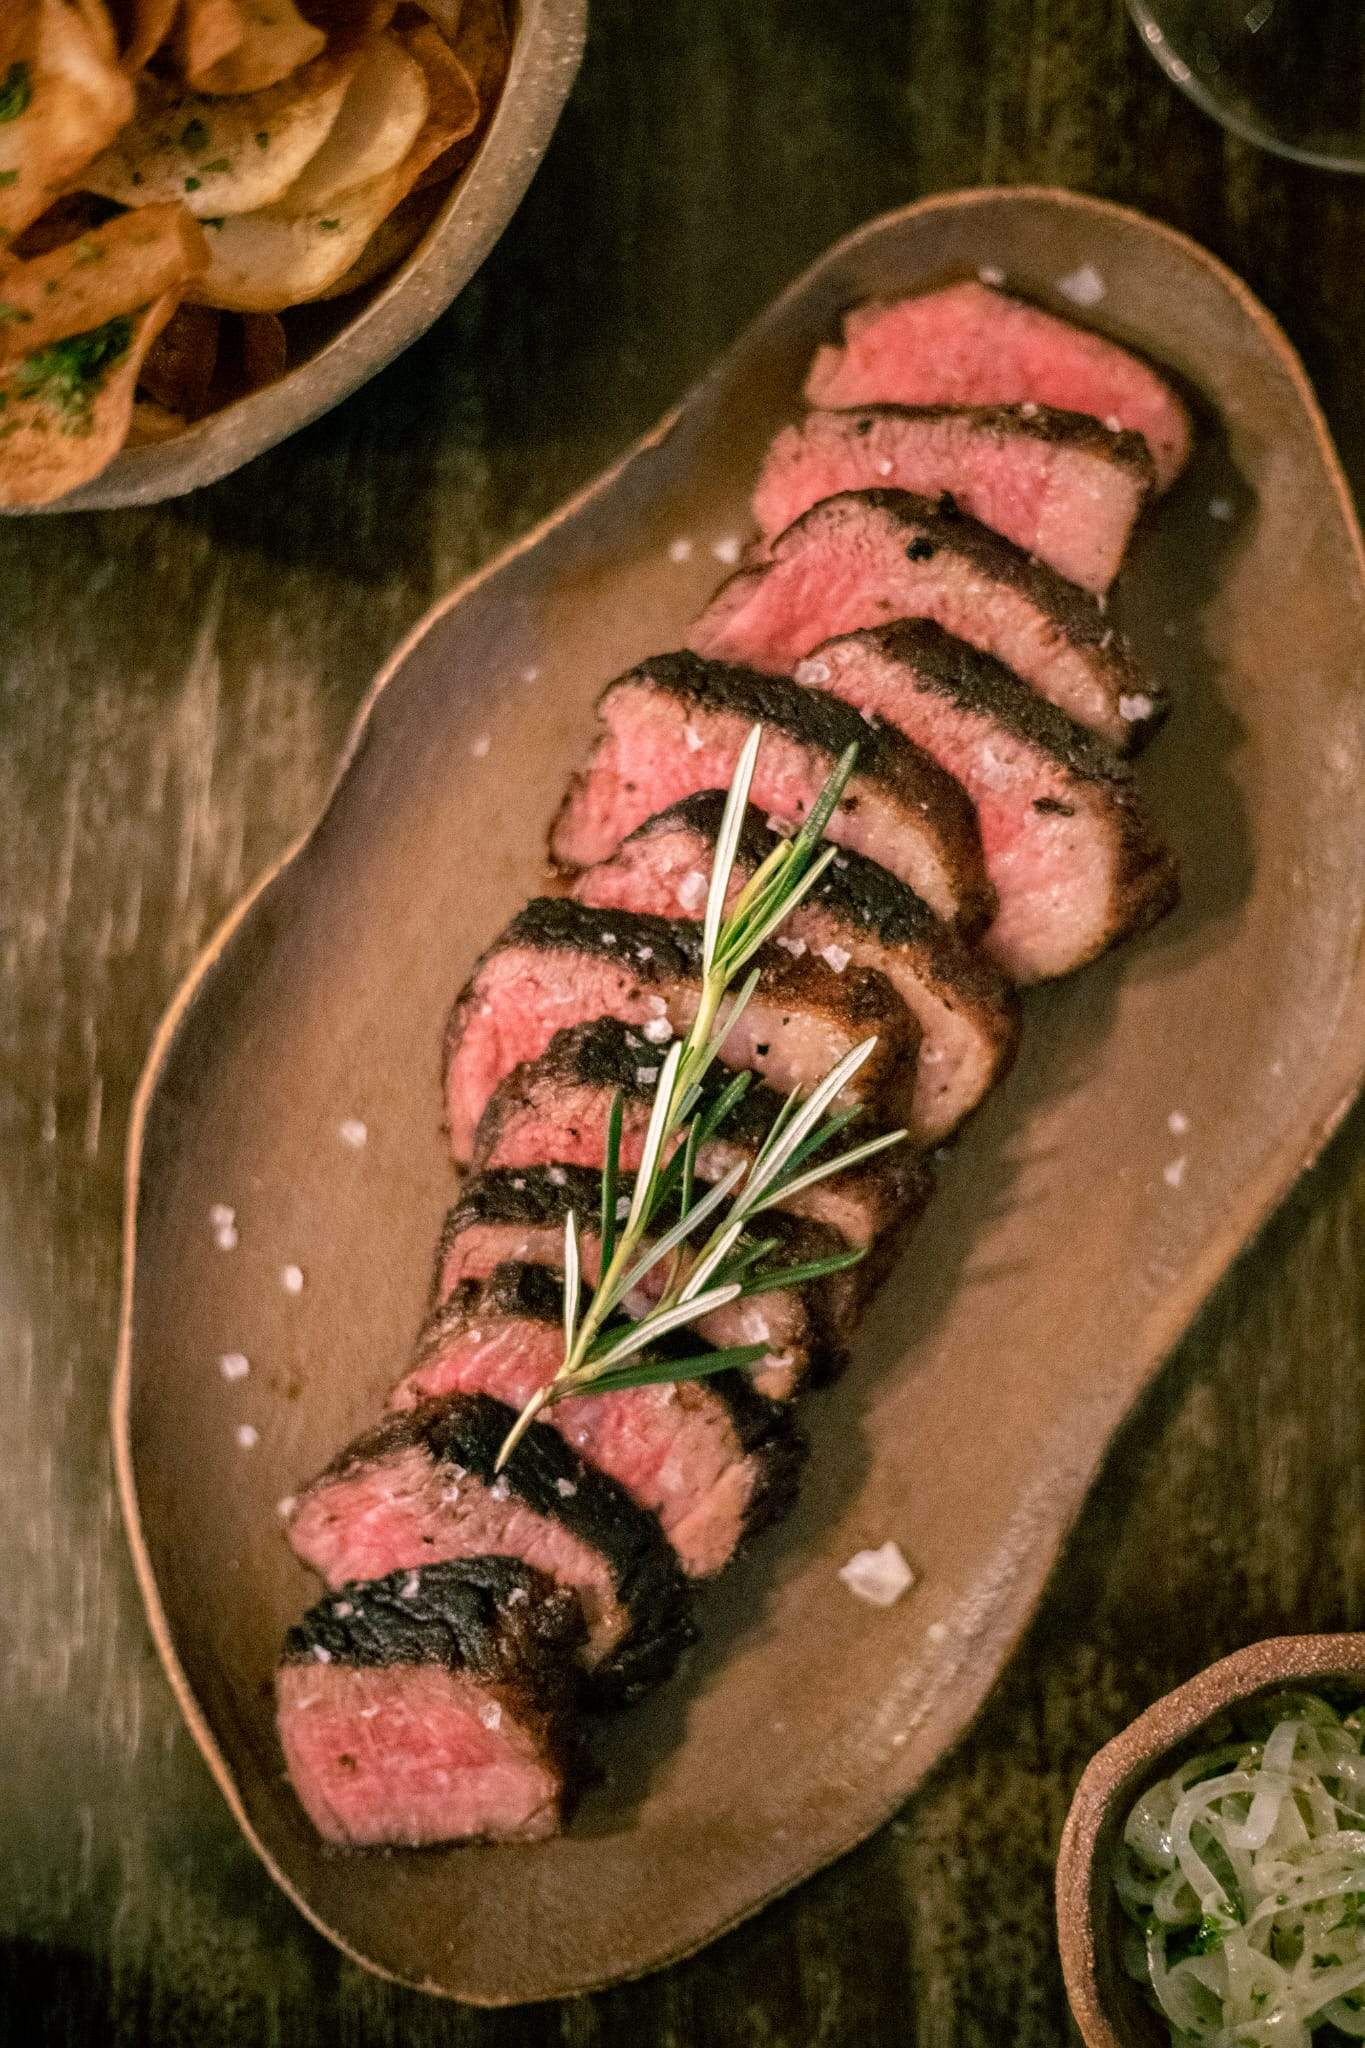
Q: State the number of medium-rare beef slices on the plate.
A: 12